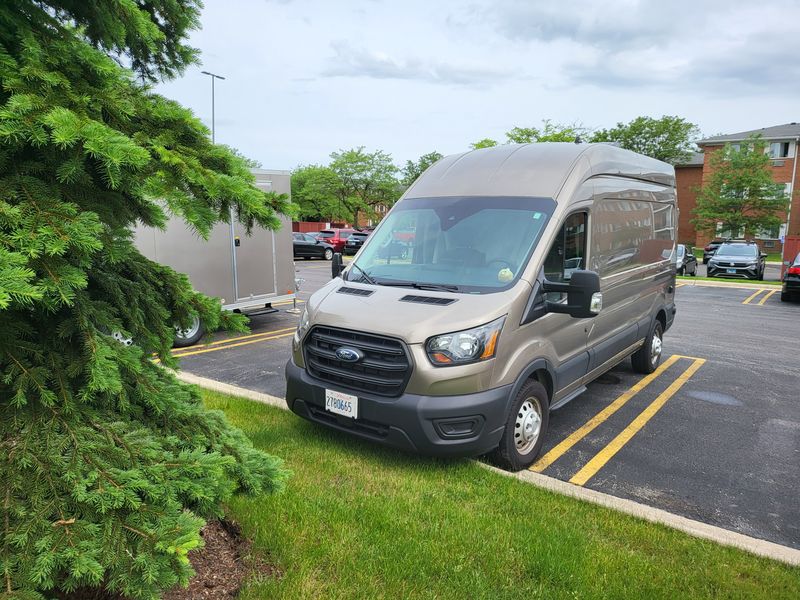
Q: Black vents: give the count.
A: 2